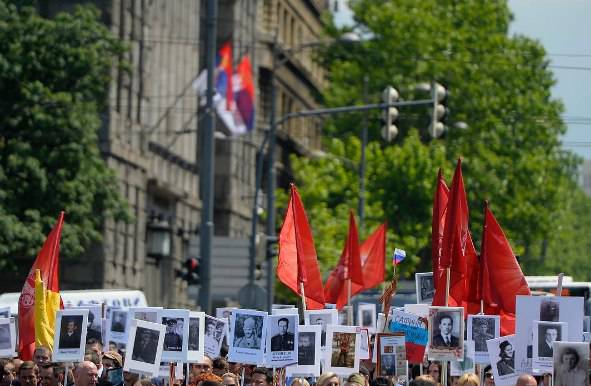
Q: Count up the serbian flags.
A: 2